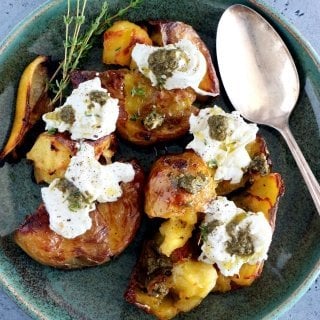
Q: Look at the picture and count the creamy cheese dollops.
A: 5